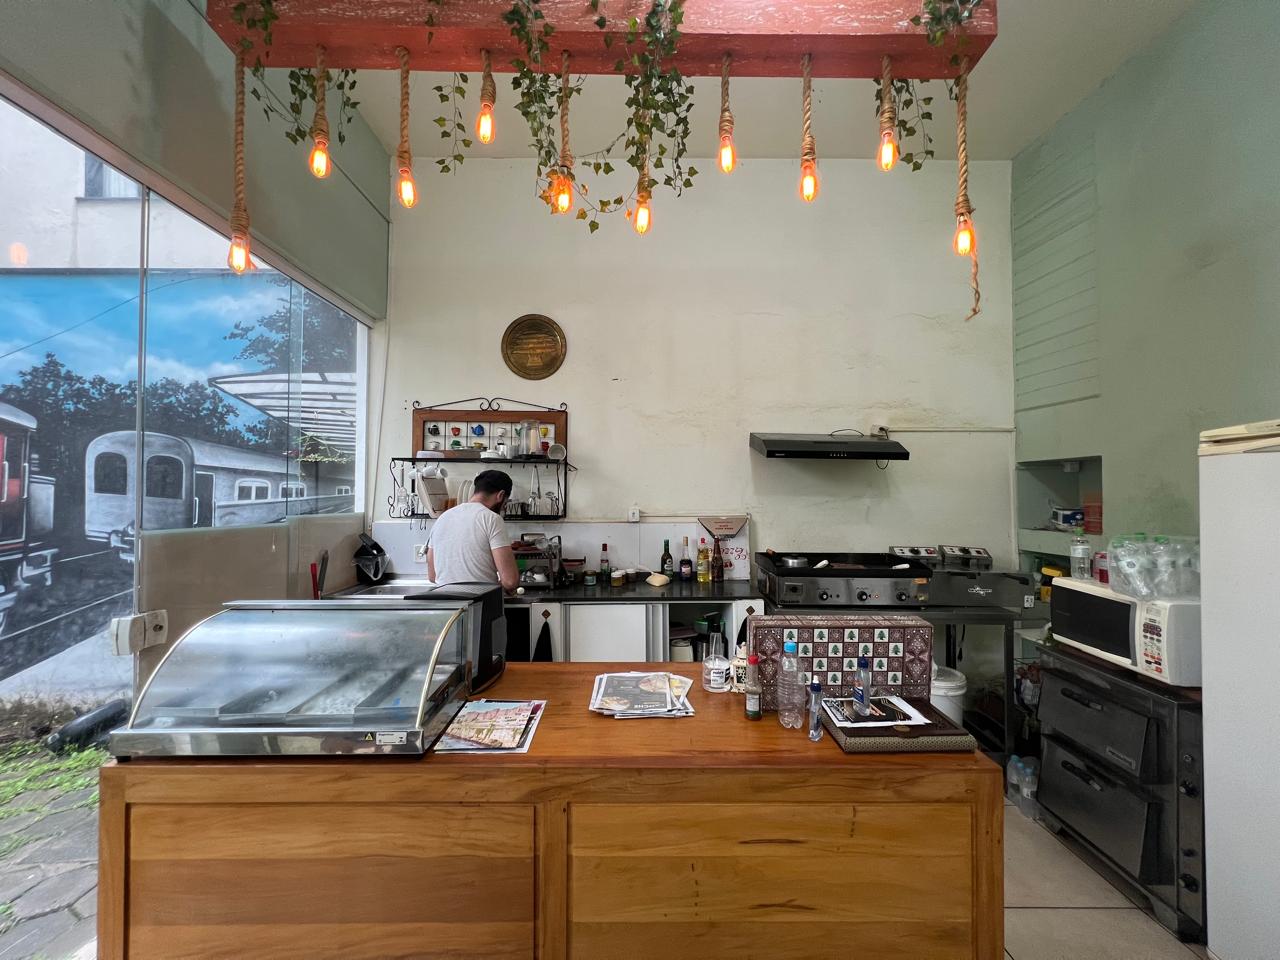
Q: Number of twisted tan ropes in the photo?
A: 10